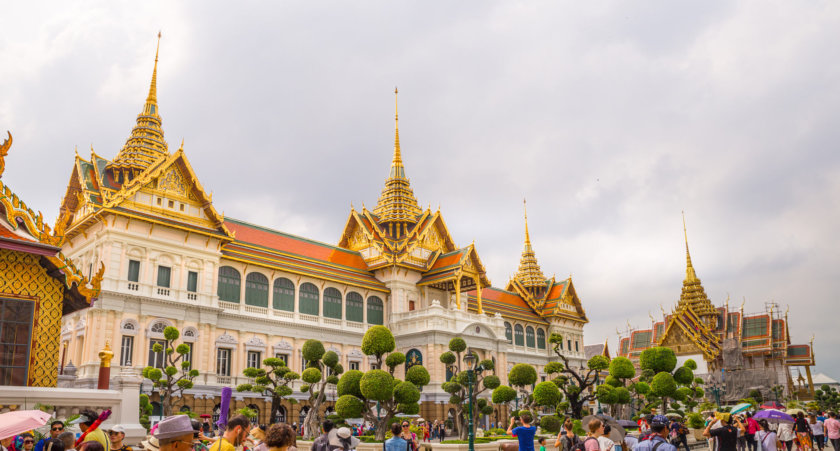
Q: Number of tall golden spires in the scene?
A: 4